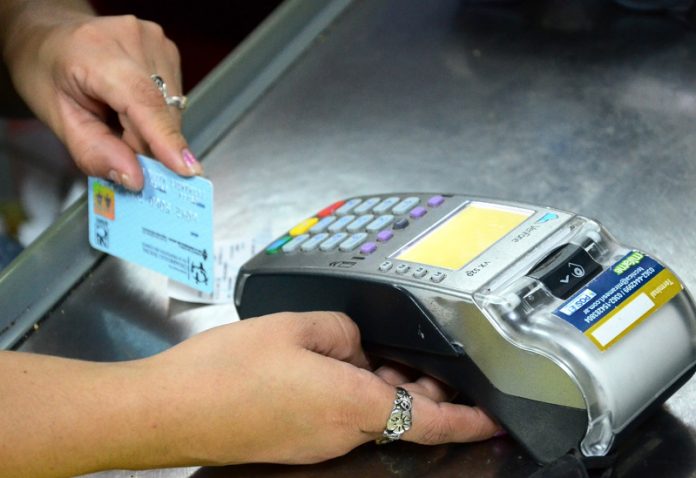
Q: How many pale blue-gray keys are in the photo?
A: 12